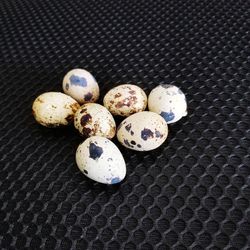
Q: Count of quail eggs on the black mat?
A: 7